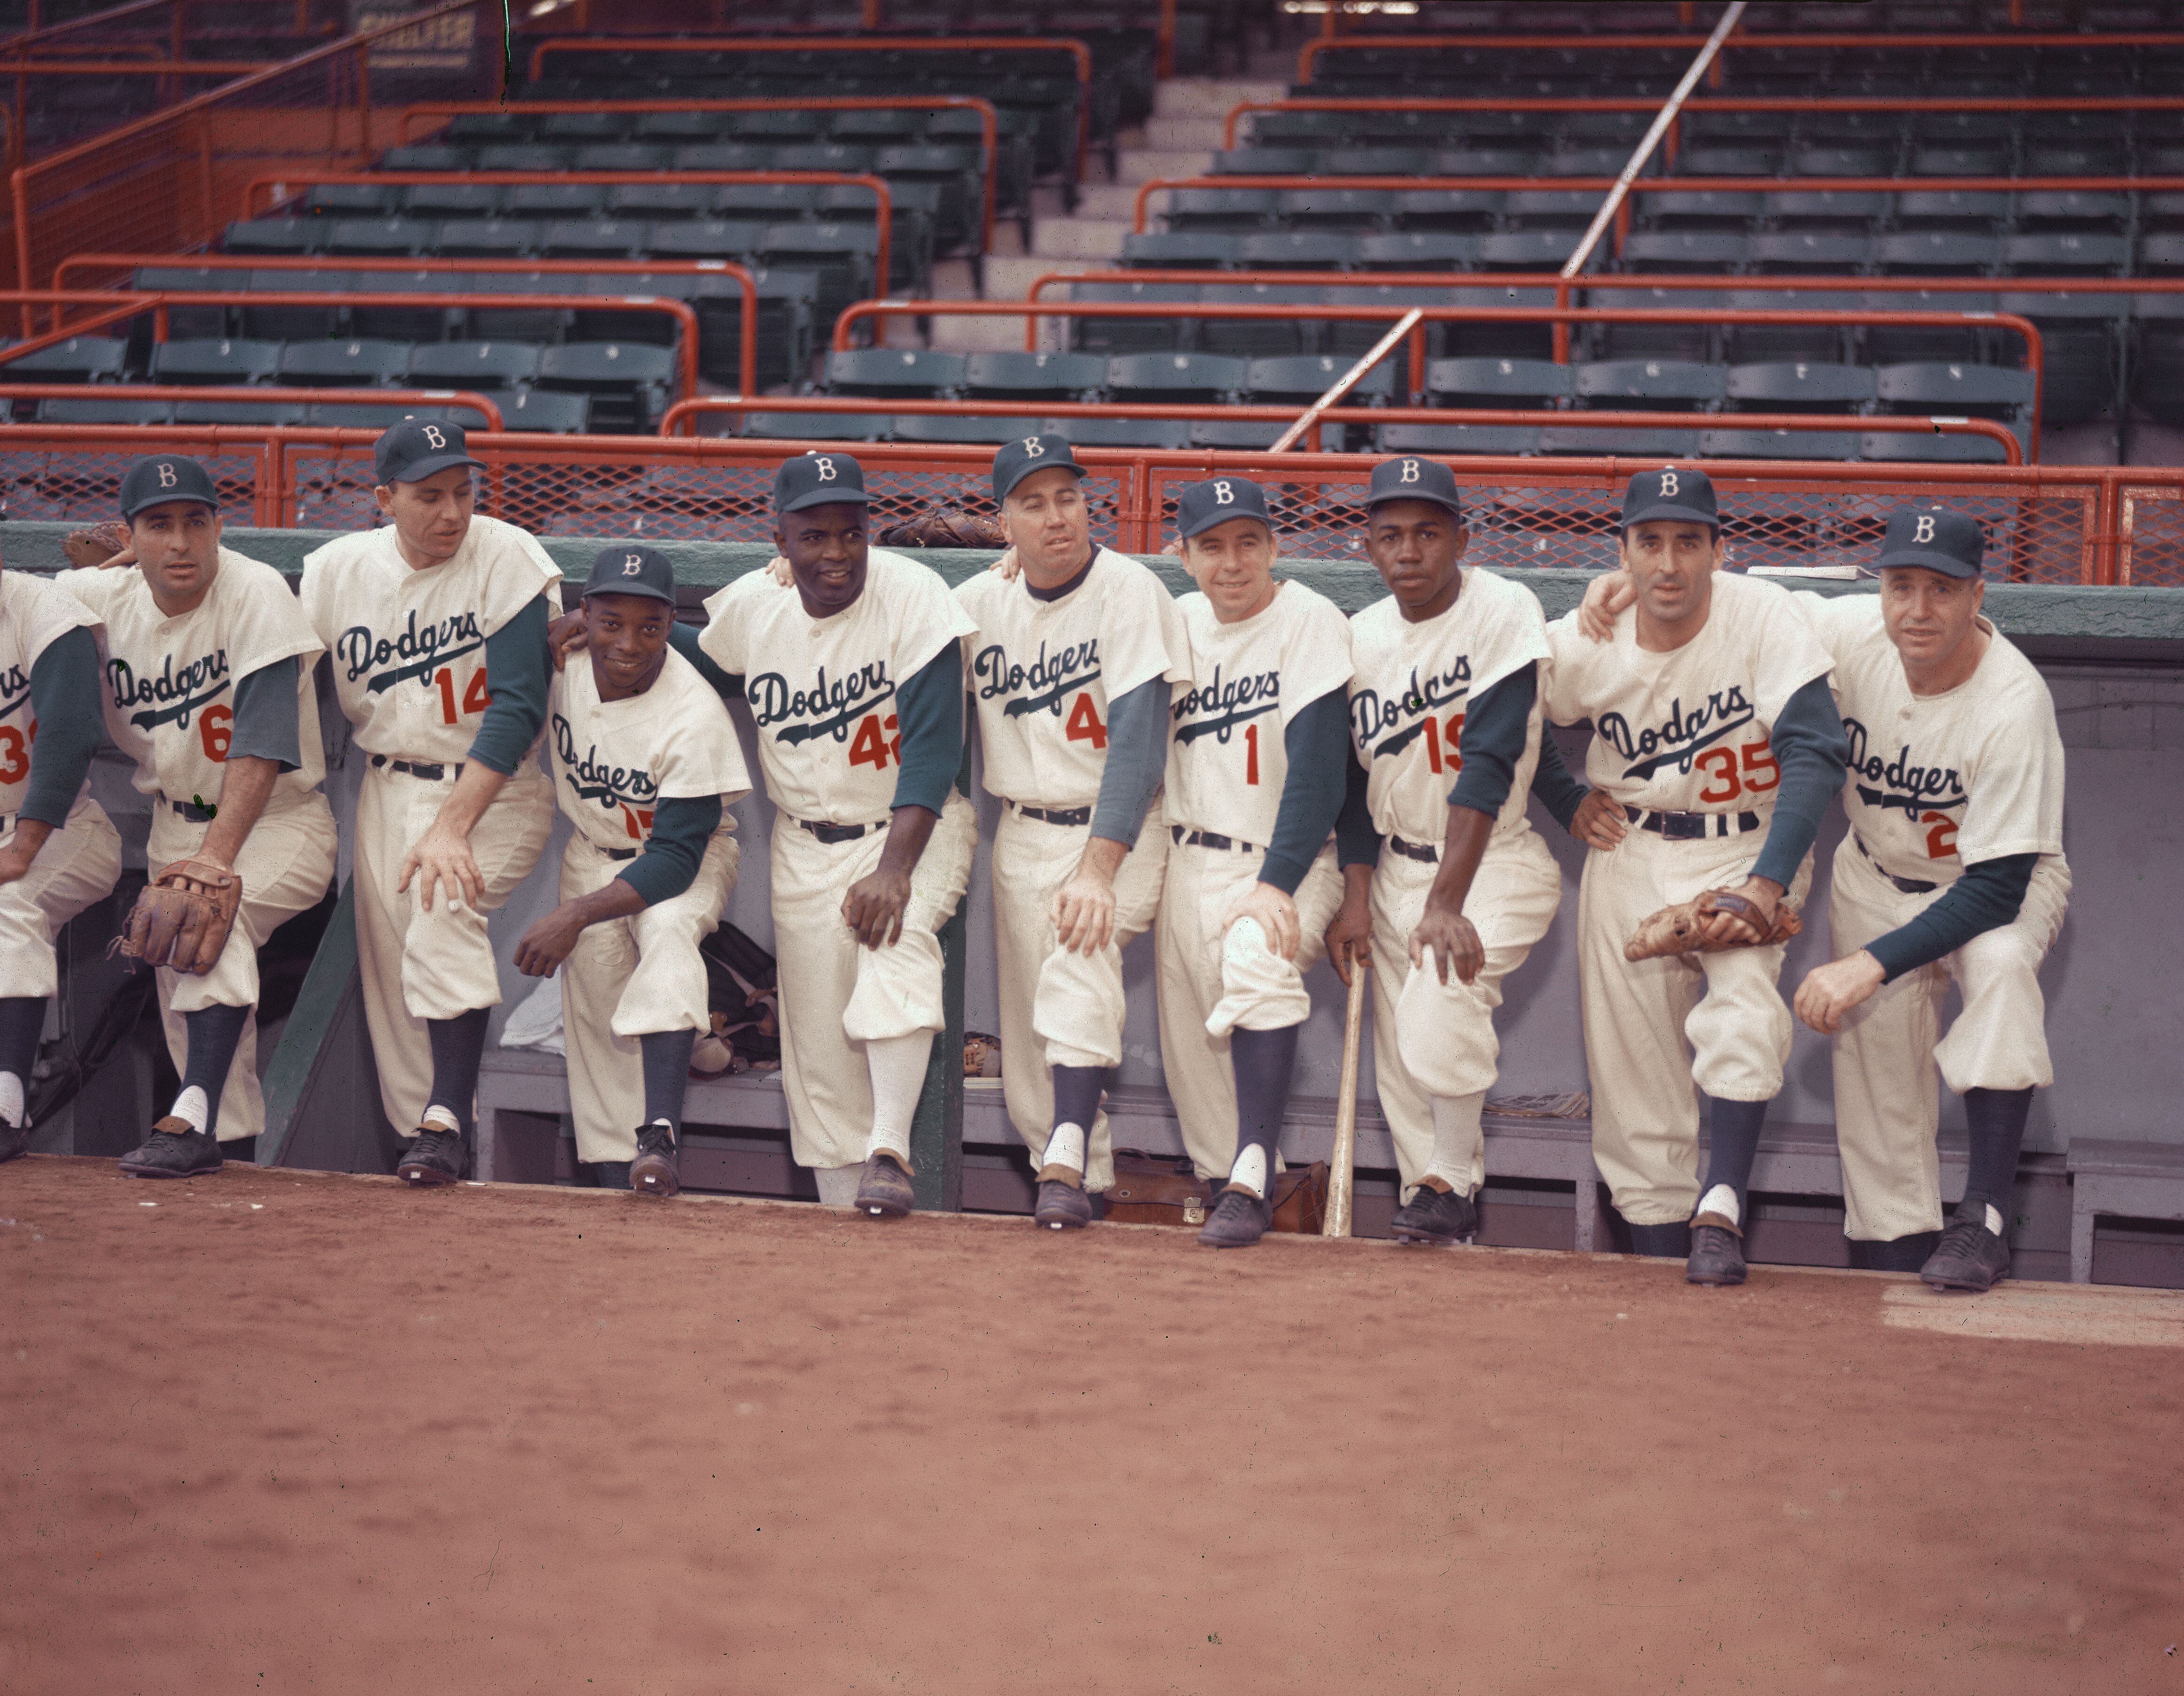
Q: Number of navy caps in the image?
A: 9